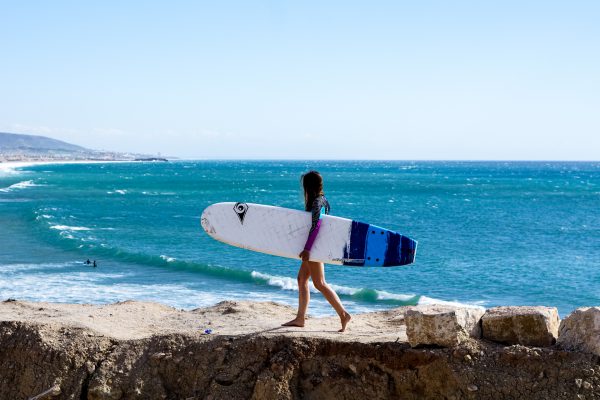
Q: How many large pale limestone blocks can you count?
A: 3